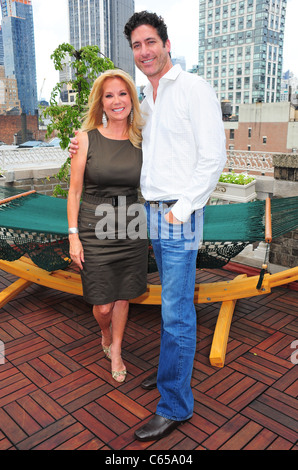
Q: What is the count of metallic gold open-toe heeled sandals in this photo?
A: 2